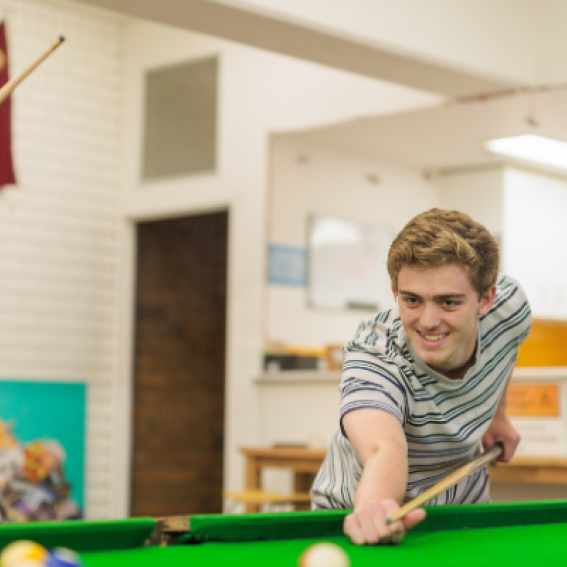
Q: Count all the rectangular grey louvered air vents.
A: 1